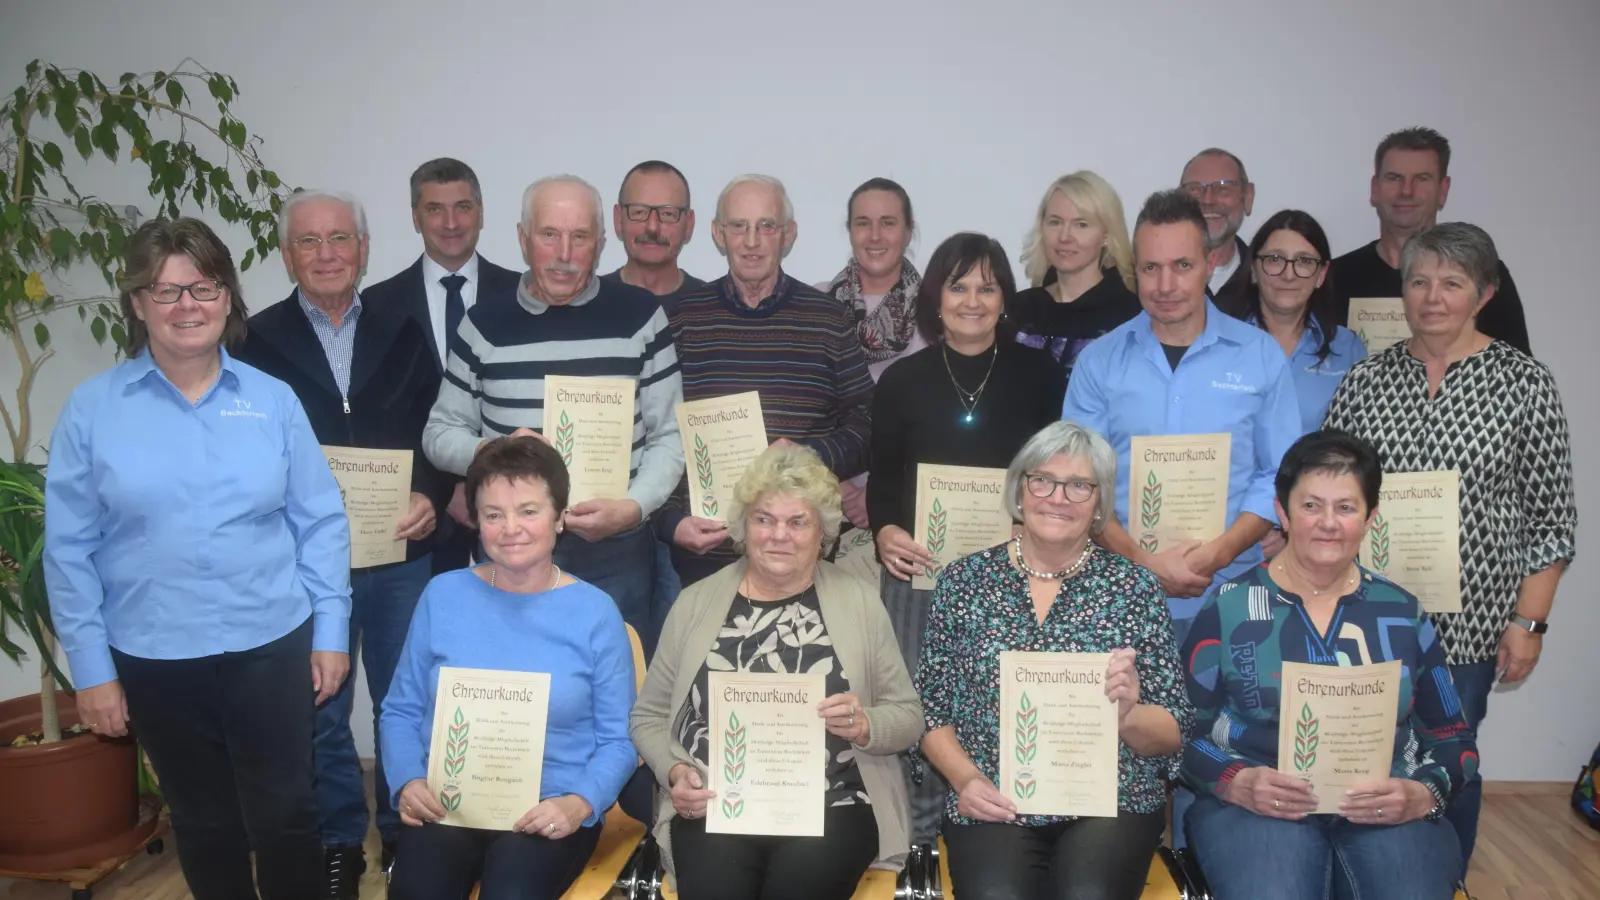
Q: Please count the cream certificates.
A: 12